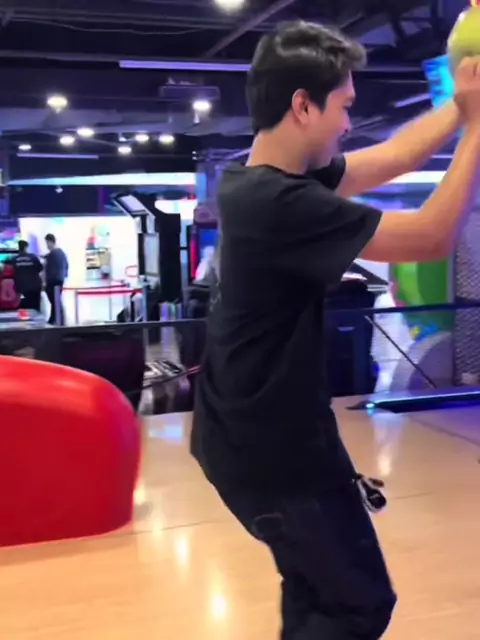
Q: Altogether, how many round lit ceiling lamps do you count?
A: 9